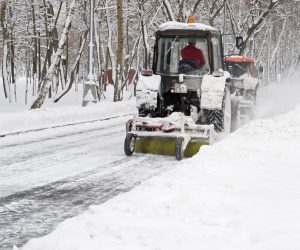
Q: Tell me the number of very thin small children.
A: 0